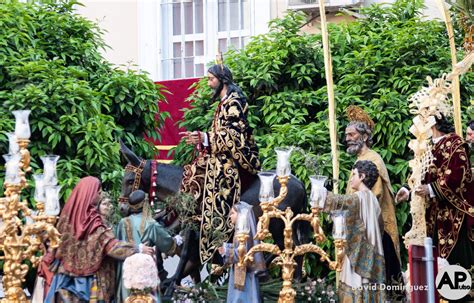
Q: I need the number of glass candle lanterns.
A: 11